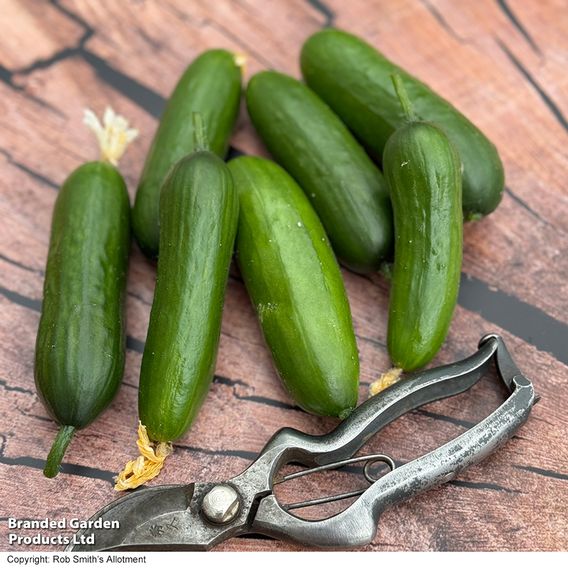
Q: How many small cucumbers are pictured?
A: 7